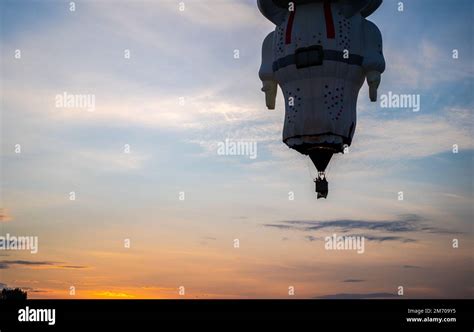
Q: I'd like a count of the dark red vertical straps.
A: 2